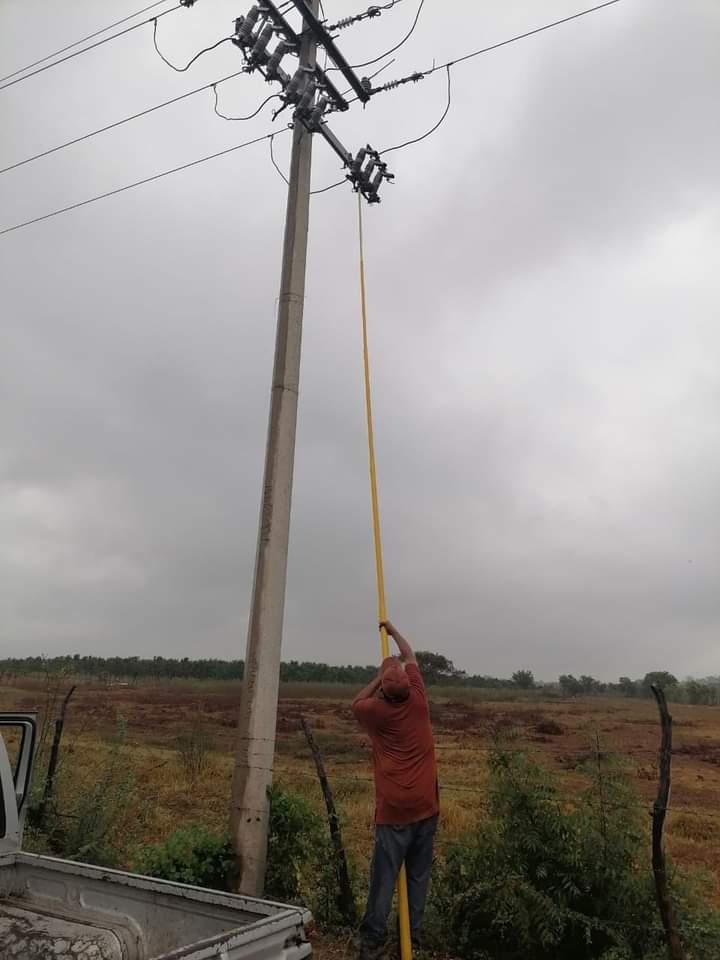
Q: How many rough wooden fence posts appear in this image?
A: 3